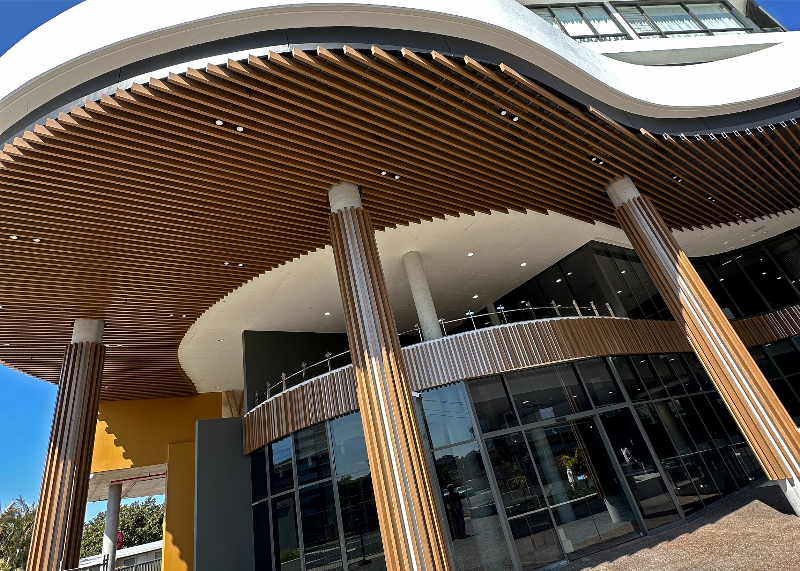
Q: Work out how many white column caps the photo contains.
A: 3